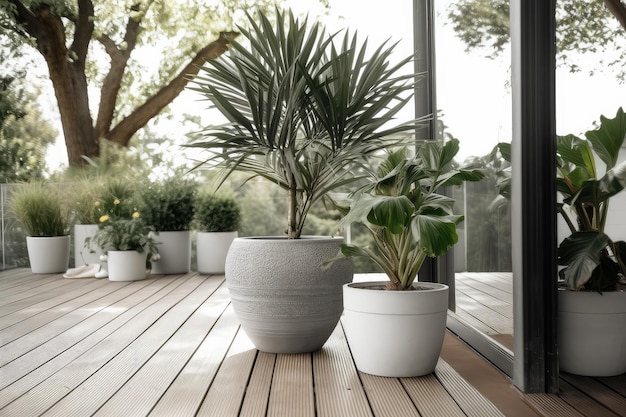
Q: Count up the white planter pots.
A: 7